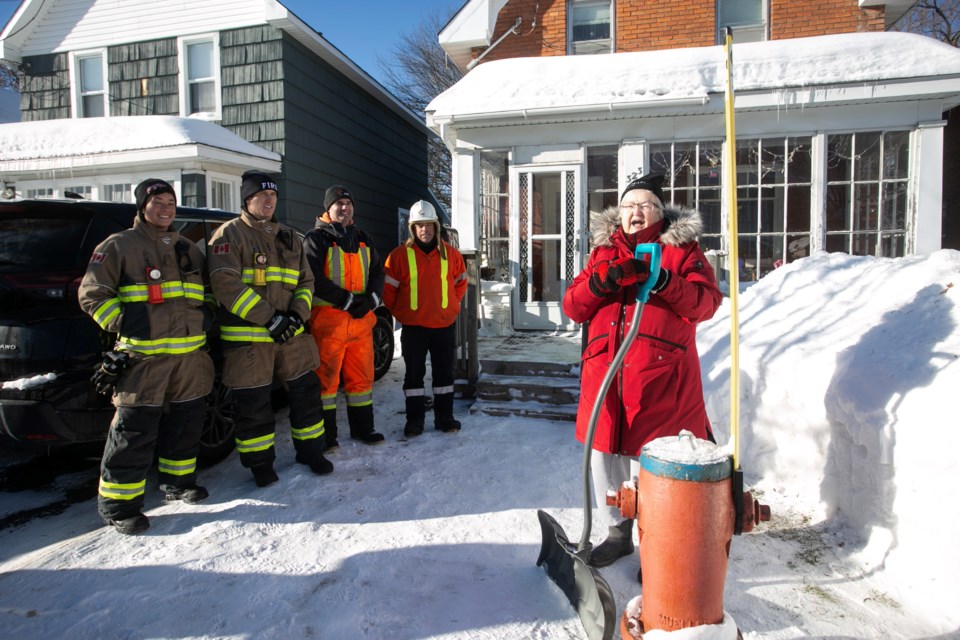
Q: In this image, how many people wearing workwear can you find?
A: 4